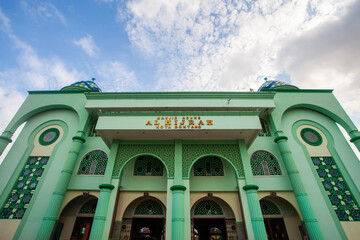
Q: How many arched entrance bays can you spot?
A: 4